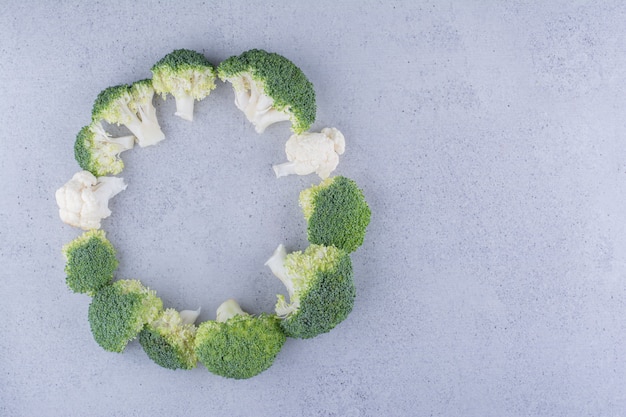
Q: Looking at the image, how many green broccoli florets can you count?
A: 10